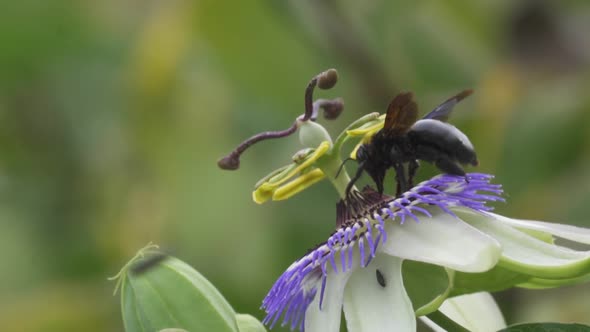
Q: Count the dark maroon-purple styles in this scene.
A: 3